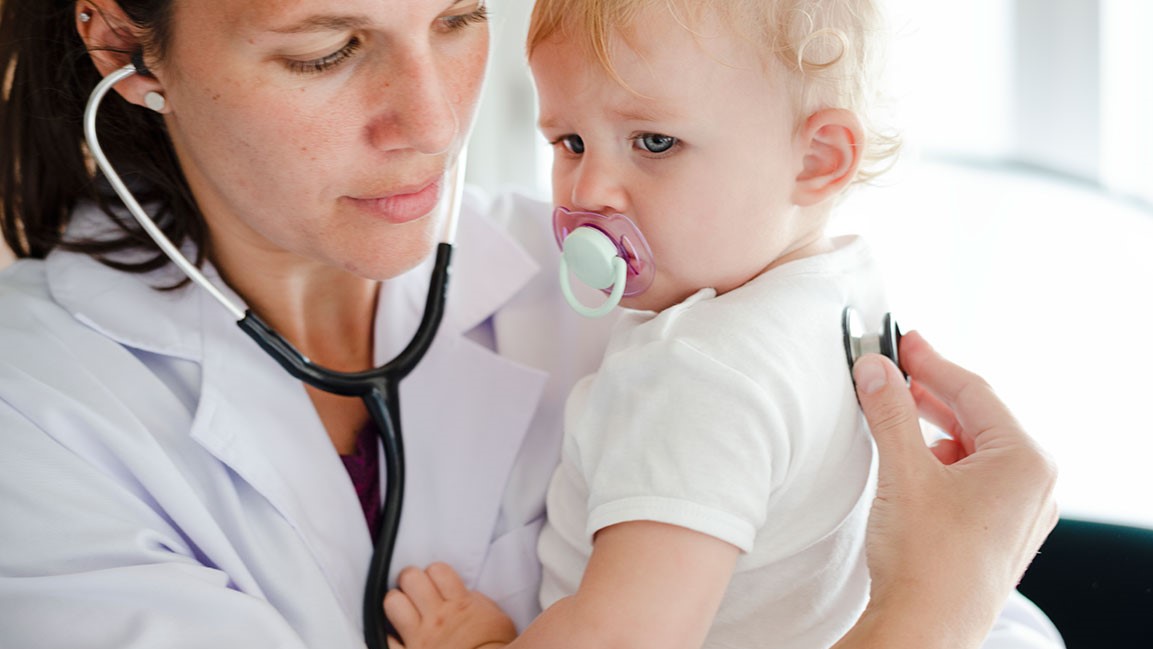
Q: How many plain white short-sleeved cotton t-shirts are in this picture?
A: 1